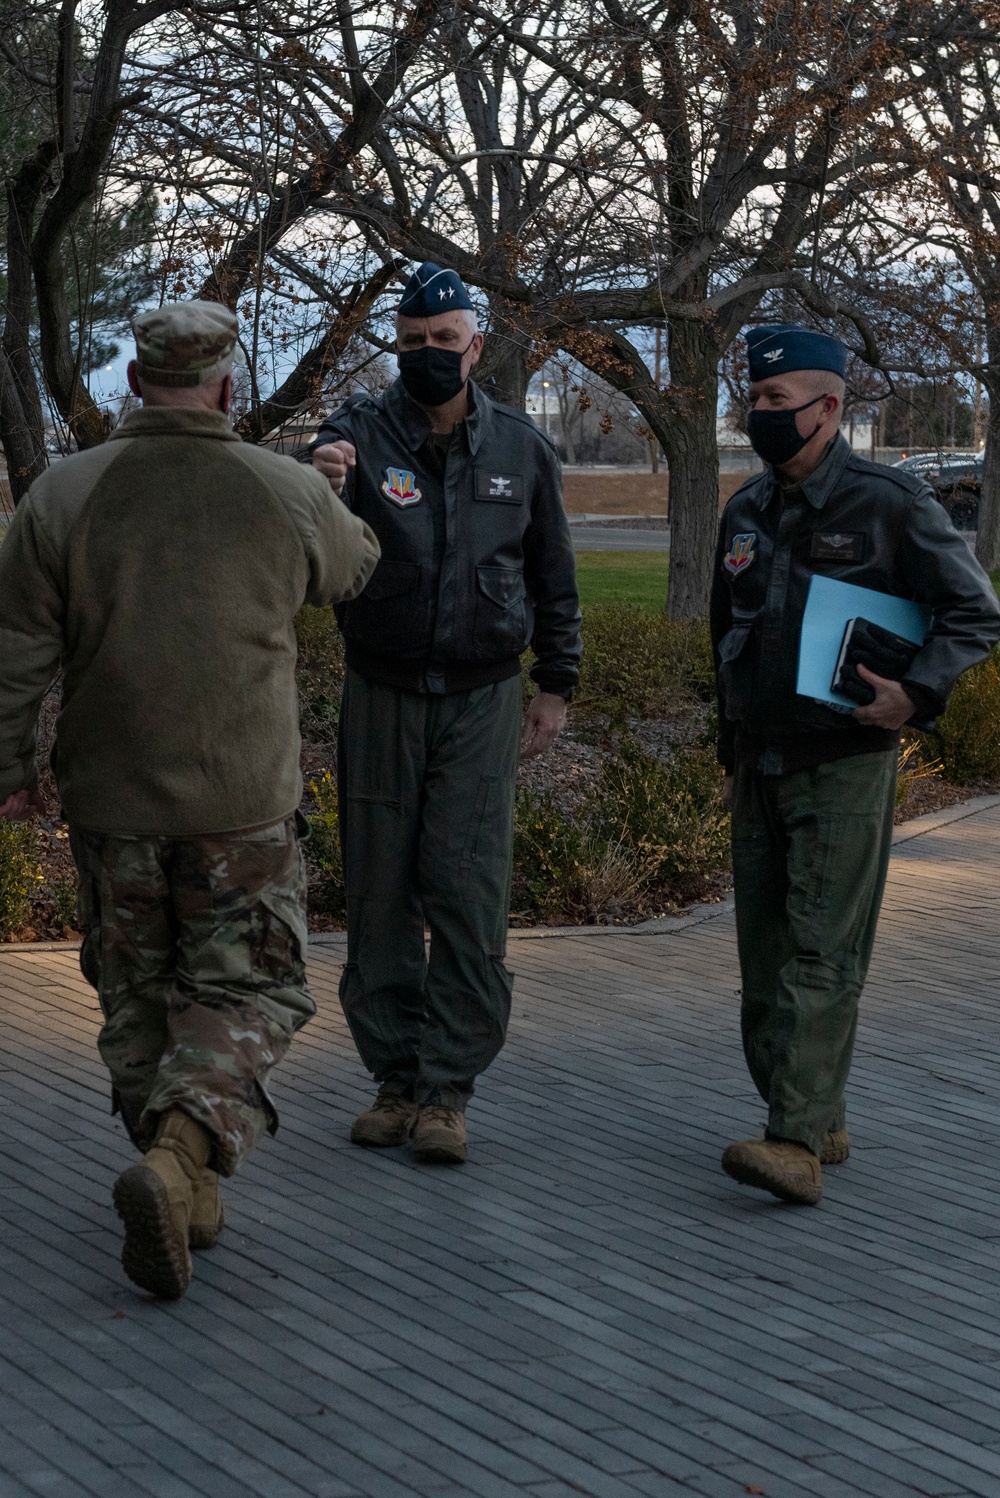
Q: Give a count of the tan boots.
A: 6